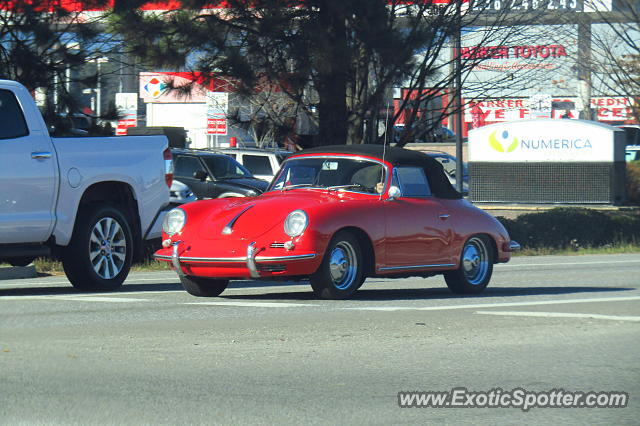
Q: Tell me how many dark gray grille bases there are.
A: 1